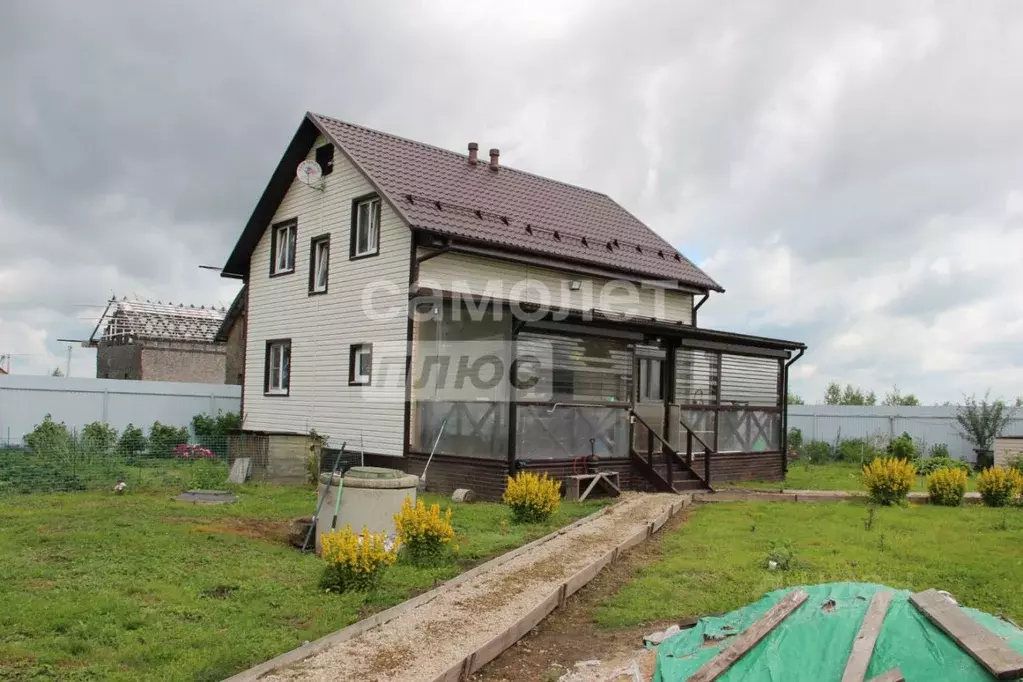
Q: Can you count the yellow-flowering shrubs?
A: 6